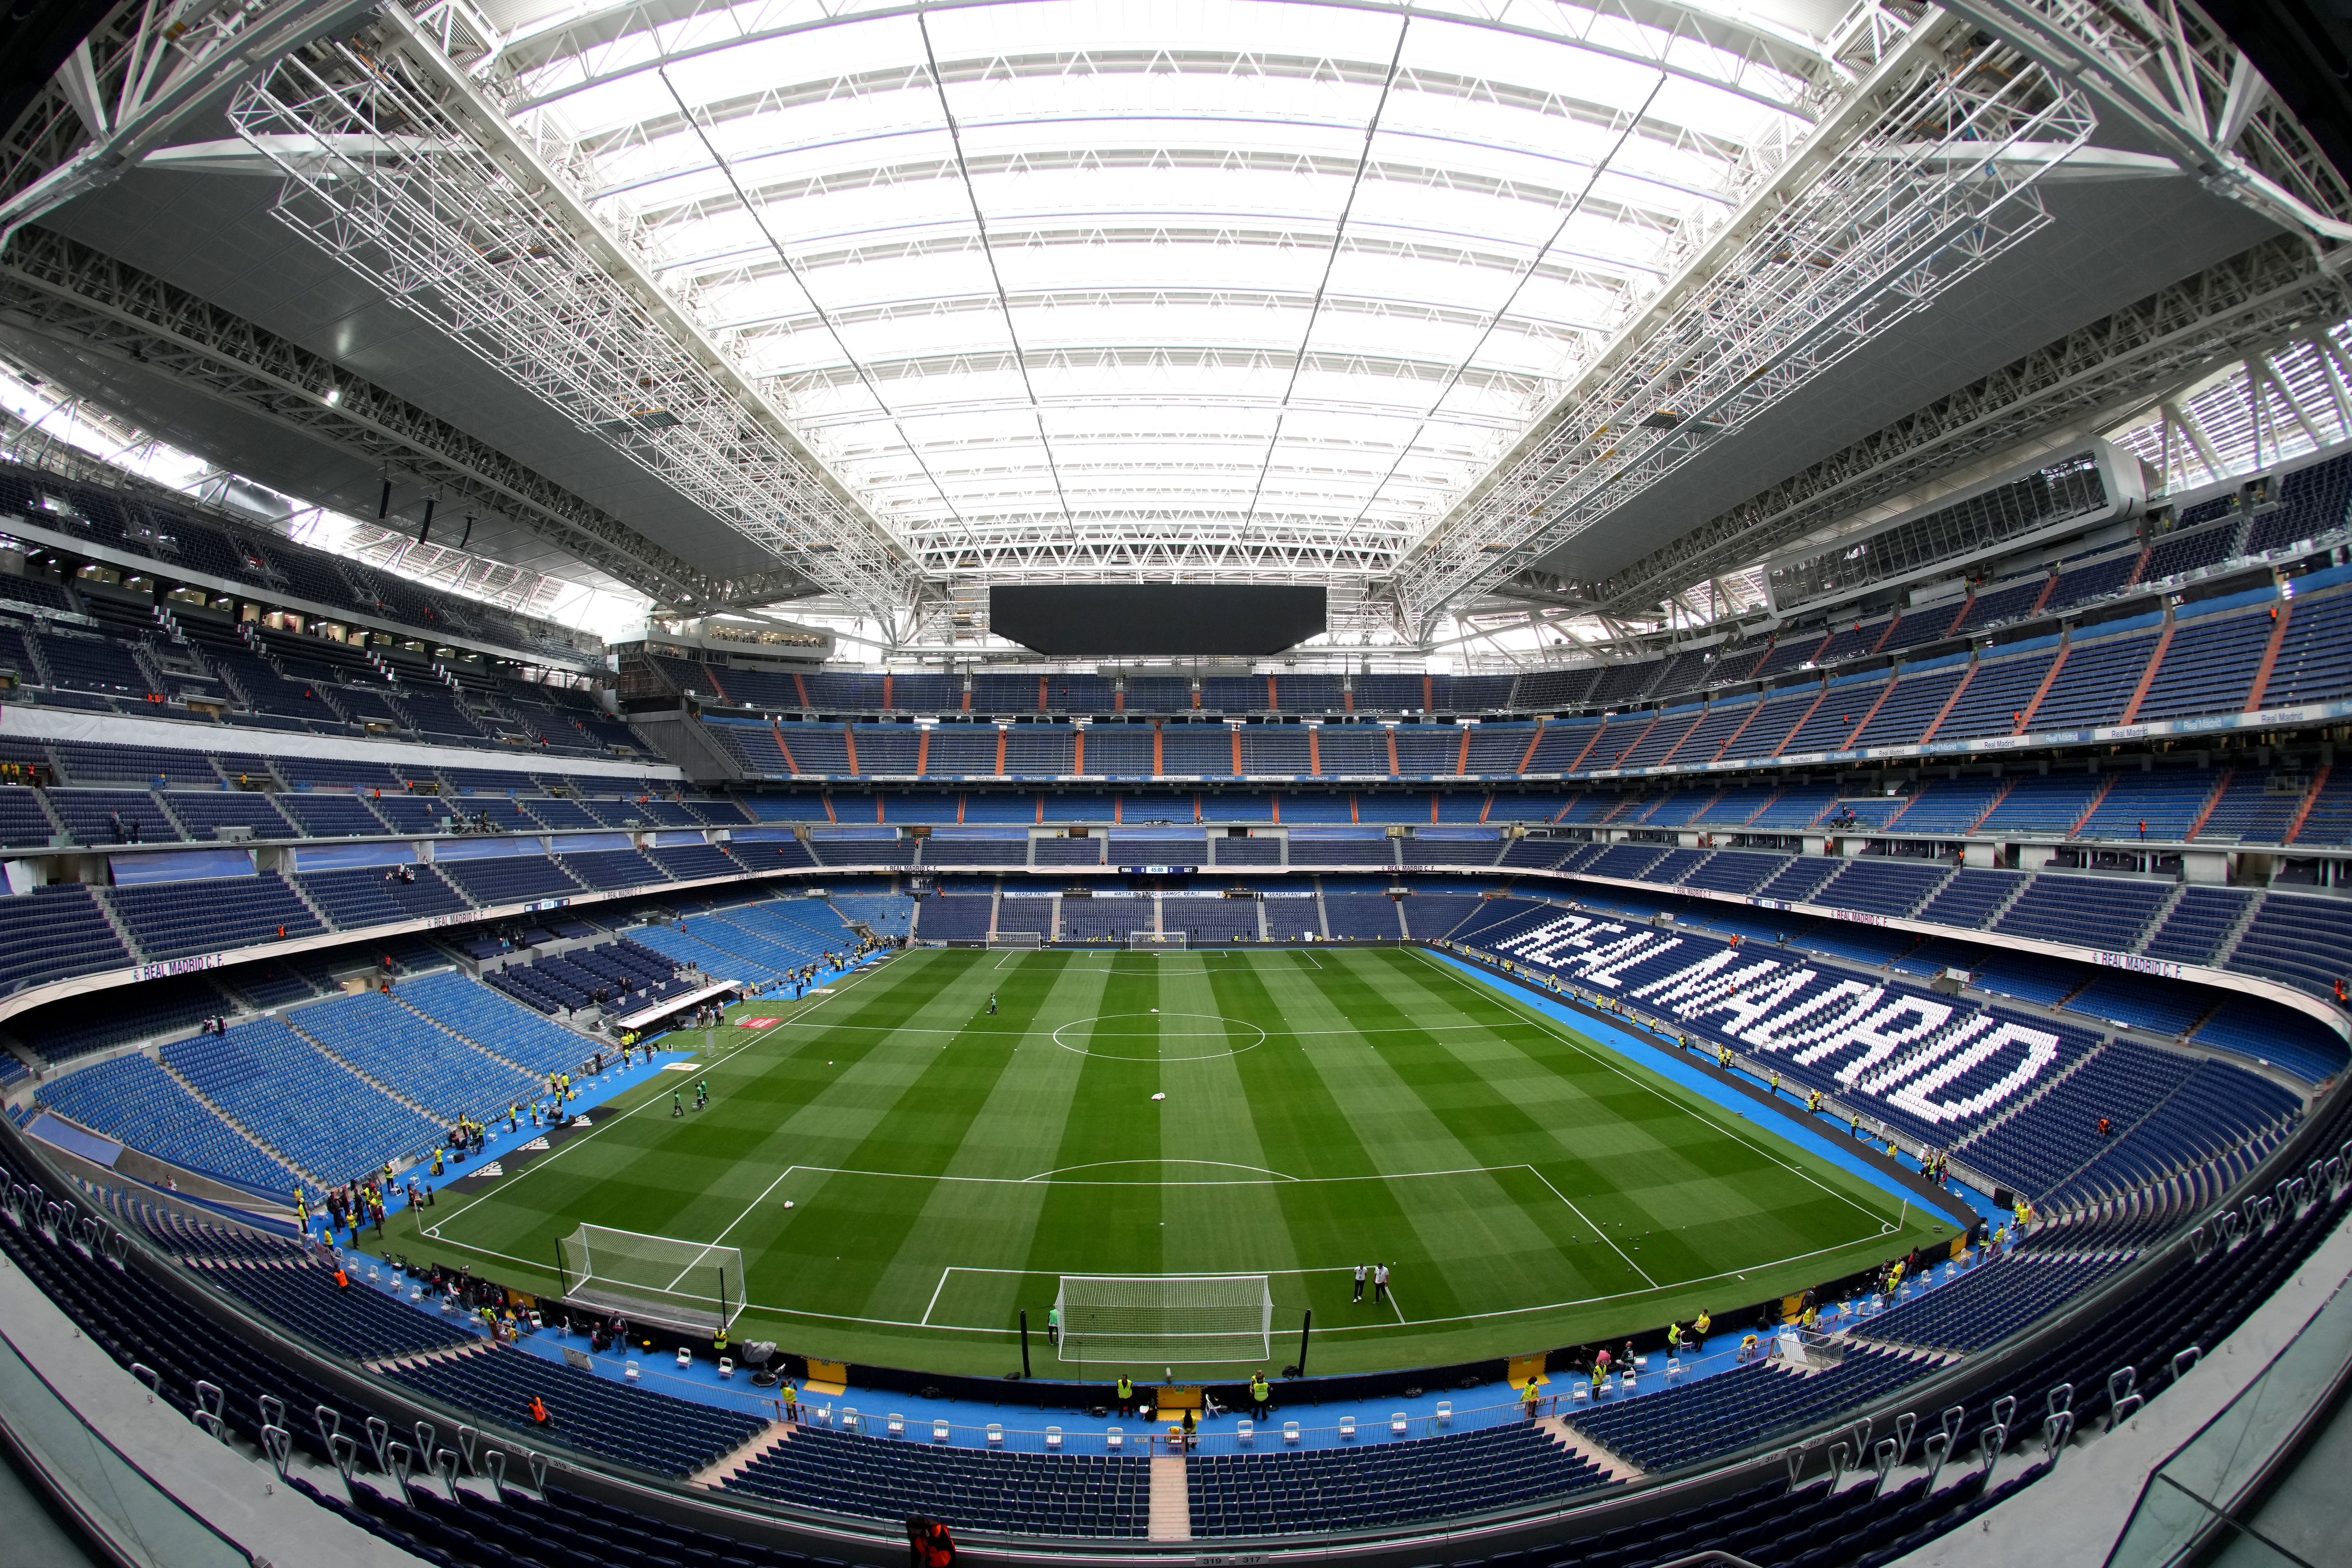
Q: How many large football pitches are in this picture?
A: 1